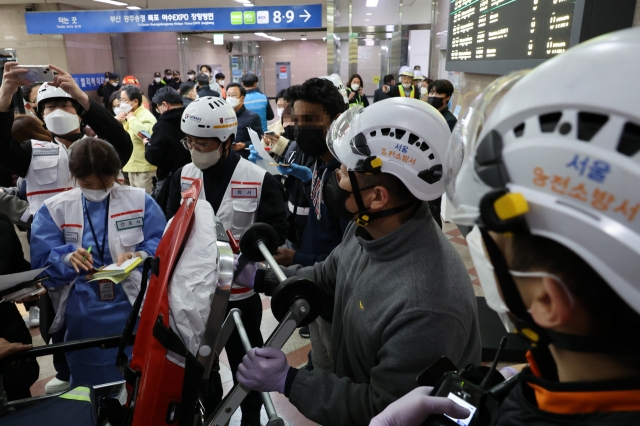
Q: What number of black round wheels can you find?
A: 2